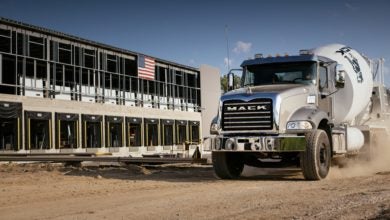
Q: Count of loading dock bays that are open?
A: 10